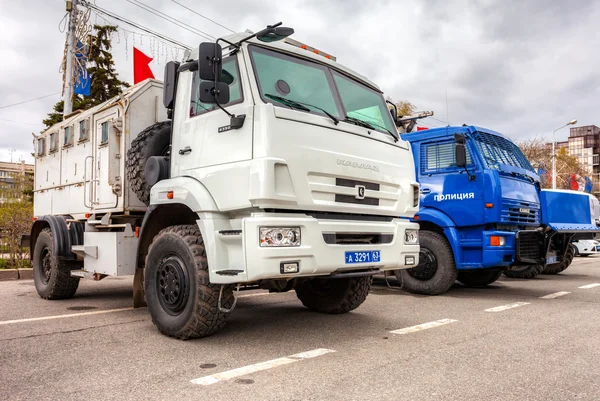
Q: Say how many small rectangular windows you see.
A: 5